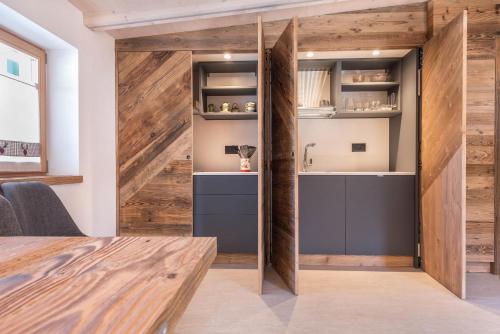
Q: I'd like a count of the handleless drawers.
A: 3